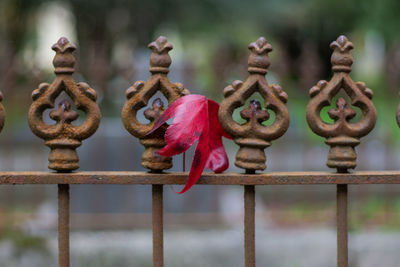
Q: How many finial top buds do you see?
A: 4